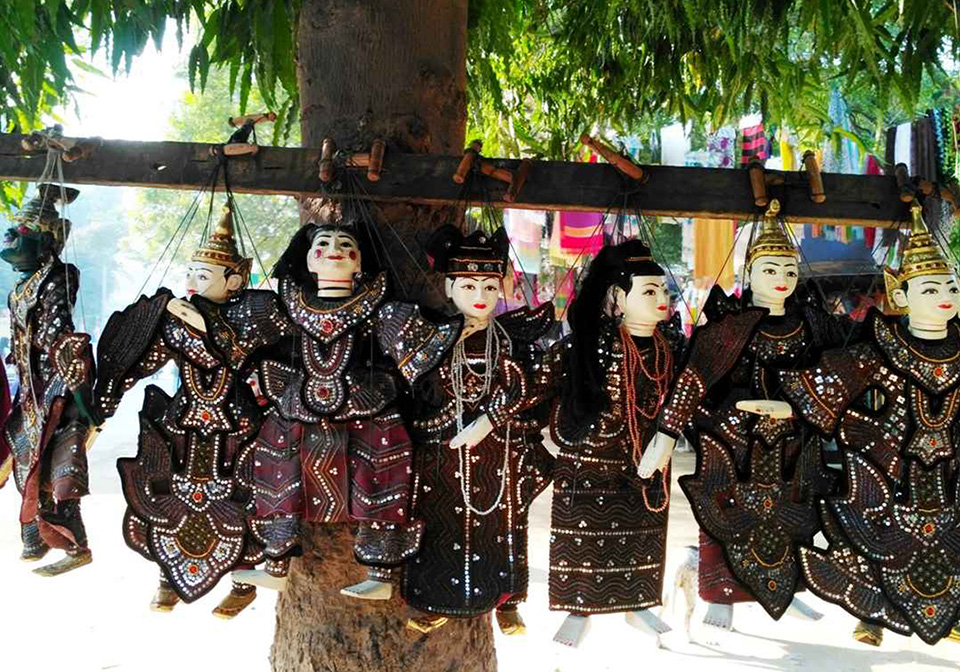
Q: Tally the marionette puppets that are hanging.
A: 7